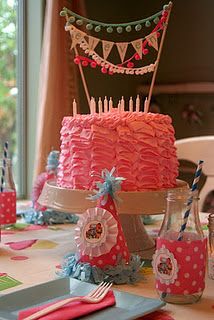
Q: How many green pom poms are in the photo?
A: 12